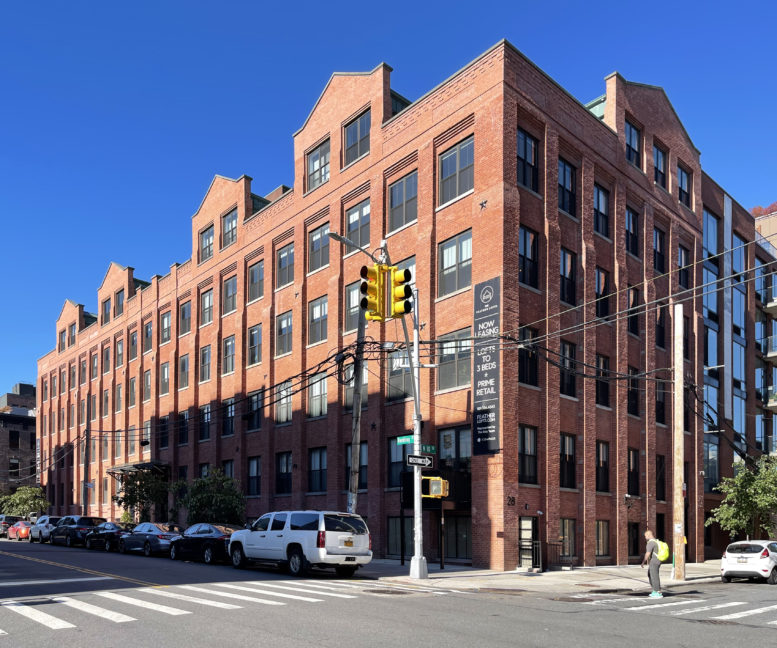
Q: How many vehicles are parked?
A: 9